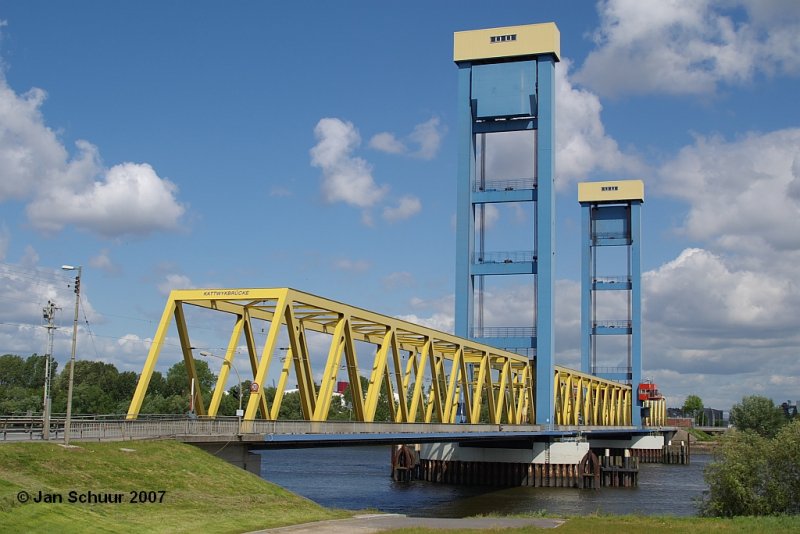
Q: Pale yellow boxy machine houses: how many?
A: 2